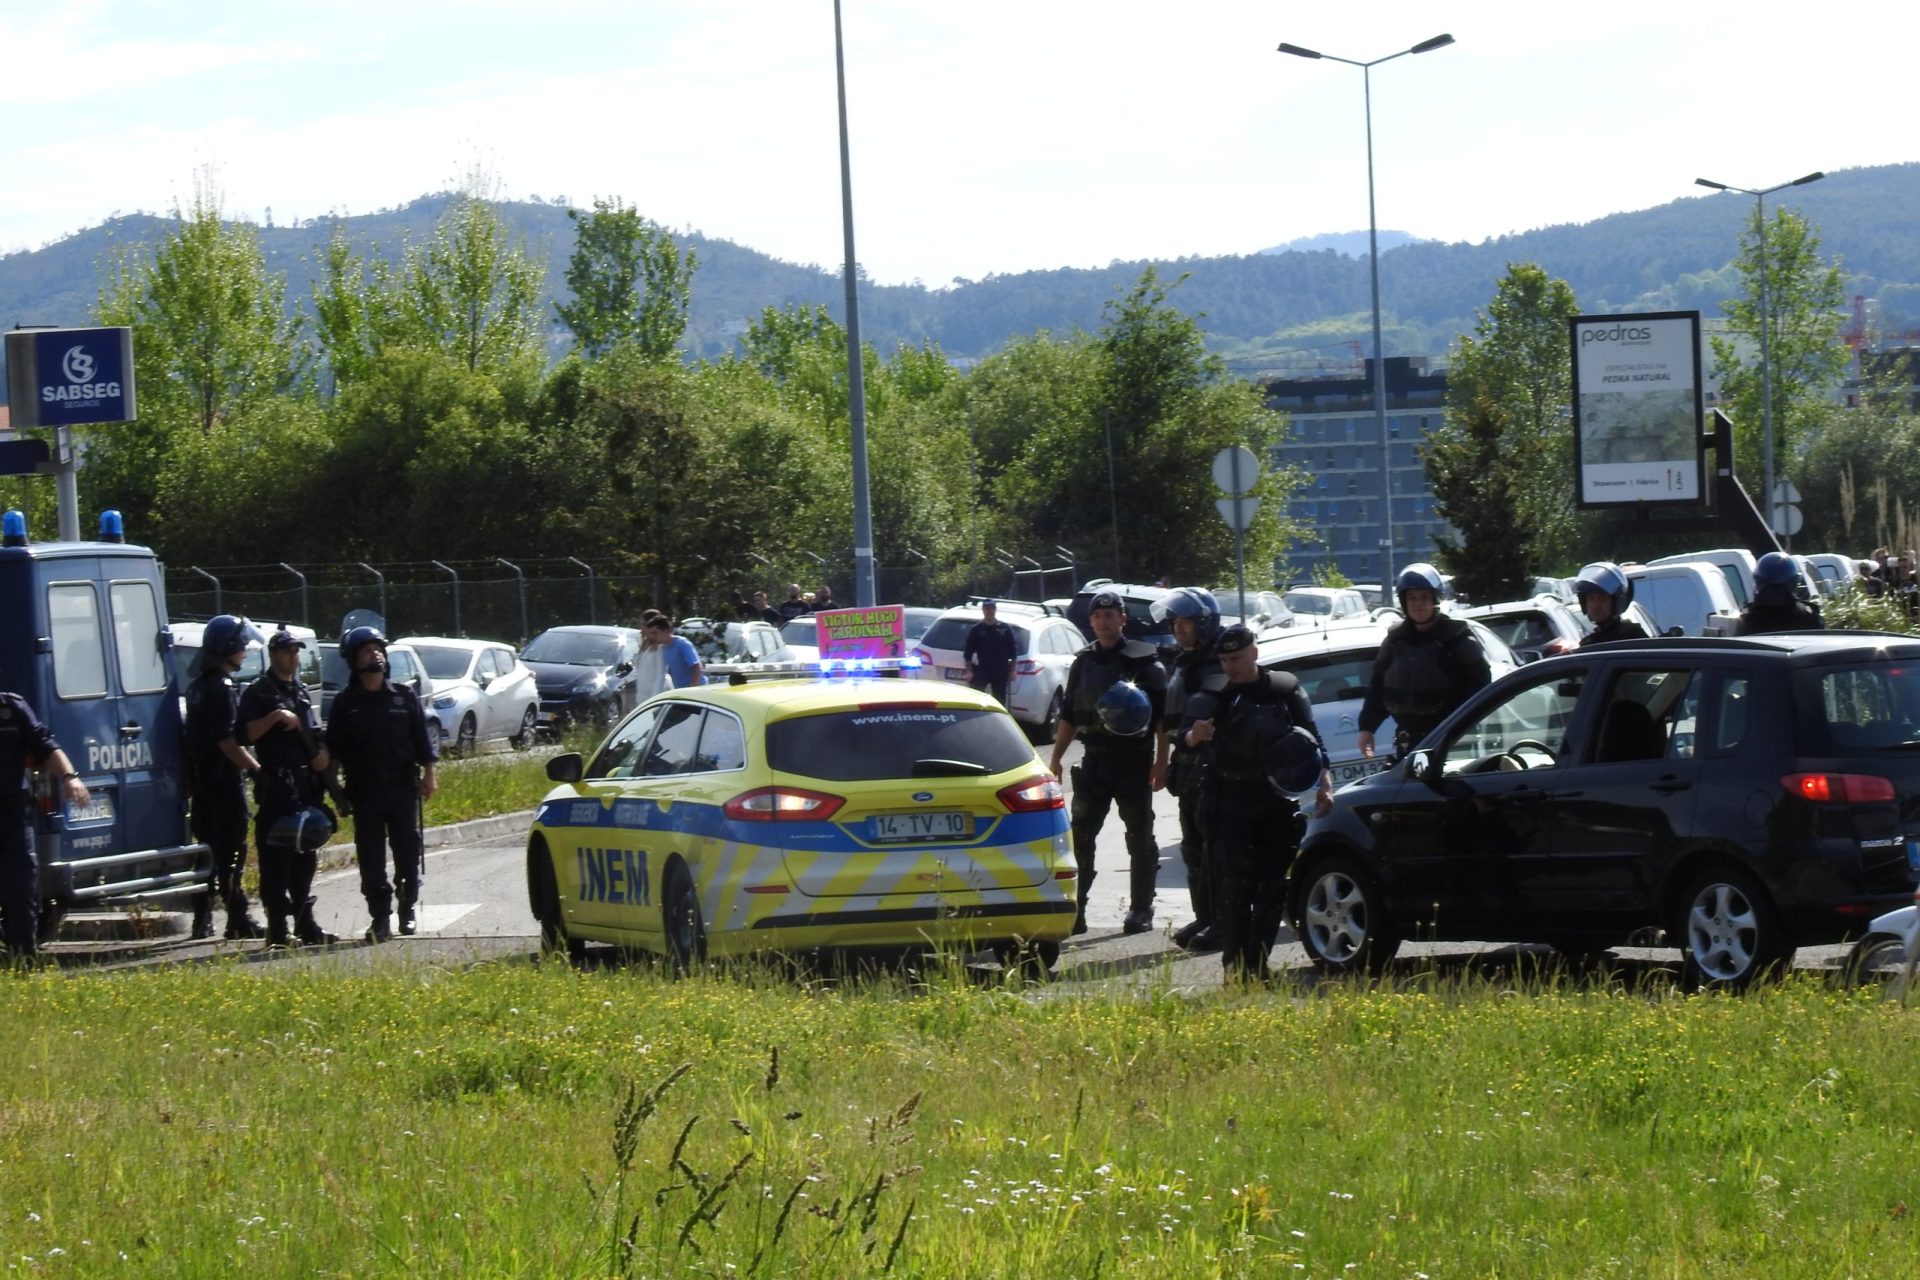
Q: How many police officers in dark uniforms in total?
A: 11